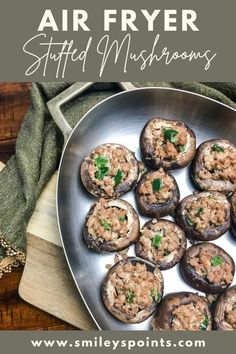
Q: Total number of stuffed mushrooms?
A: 12